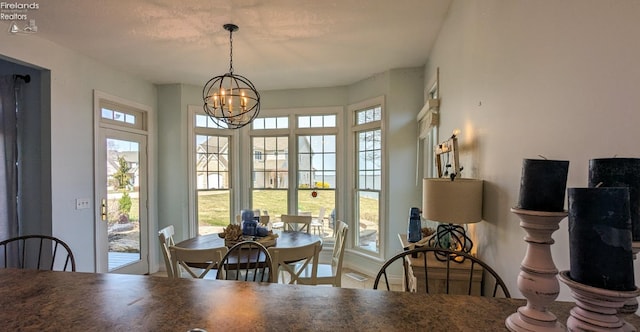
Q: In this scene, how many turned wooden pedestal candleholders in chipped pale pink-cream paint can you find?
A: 3